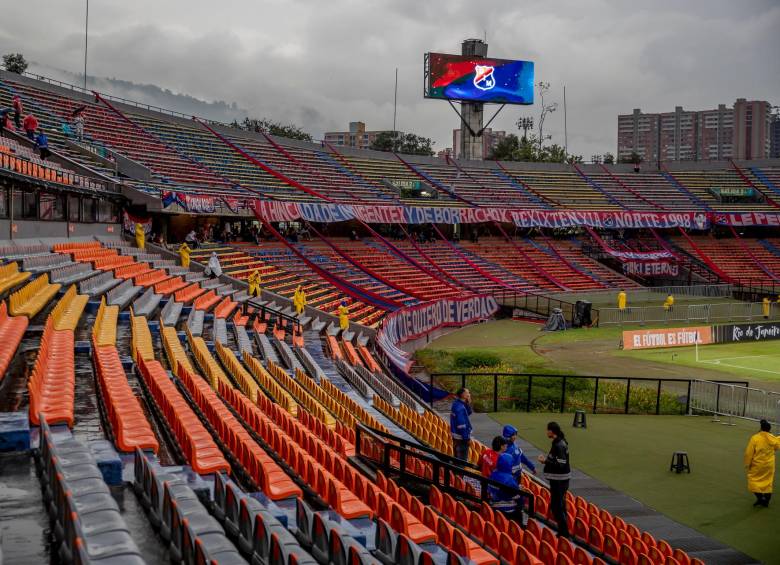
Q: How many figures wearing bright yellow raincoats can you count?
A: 9